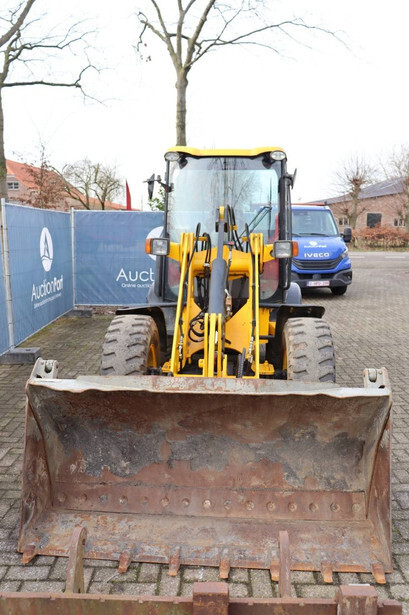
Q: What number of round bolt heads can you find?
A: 15